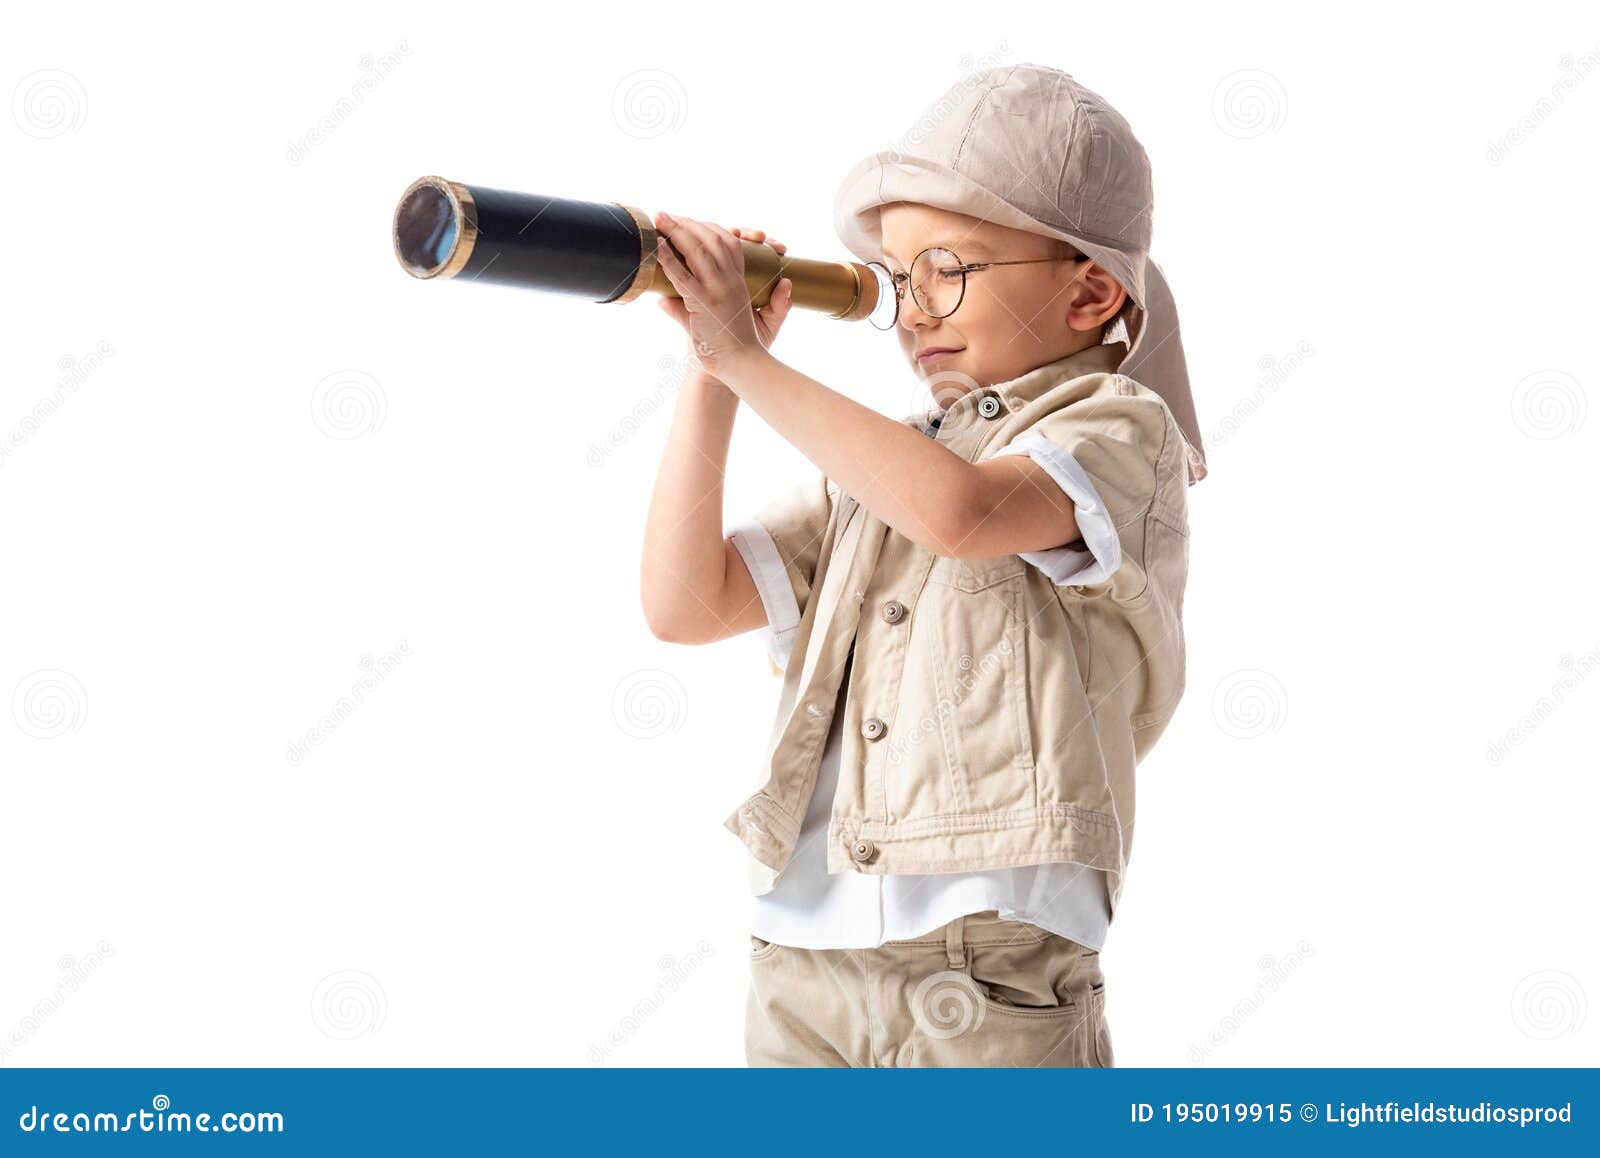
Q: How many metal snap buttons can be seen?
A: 4